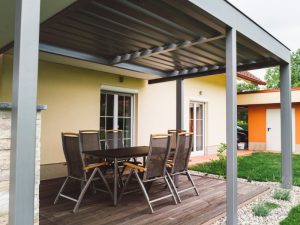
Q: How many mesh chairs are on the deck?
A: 6